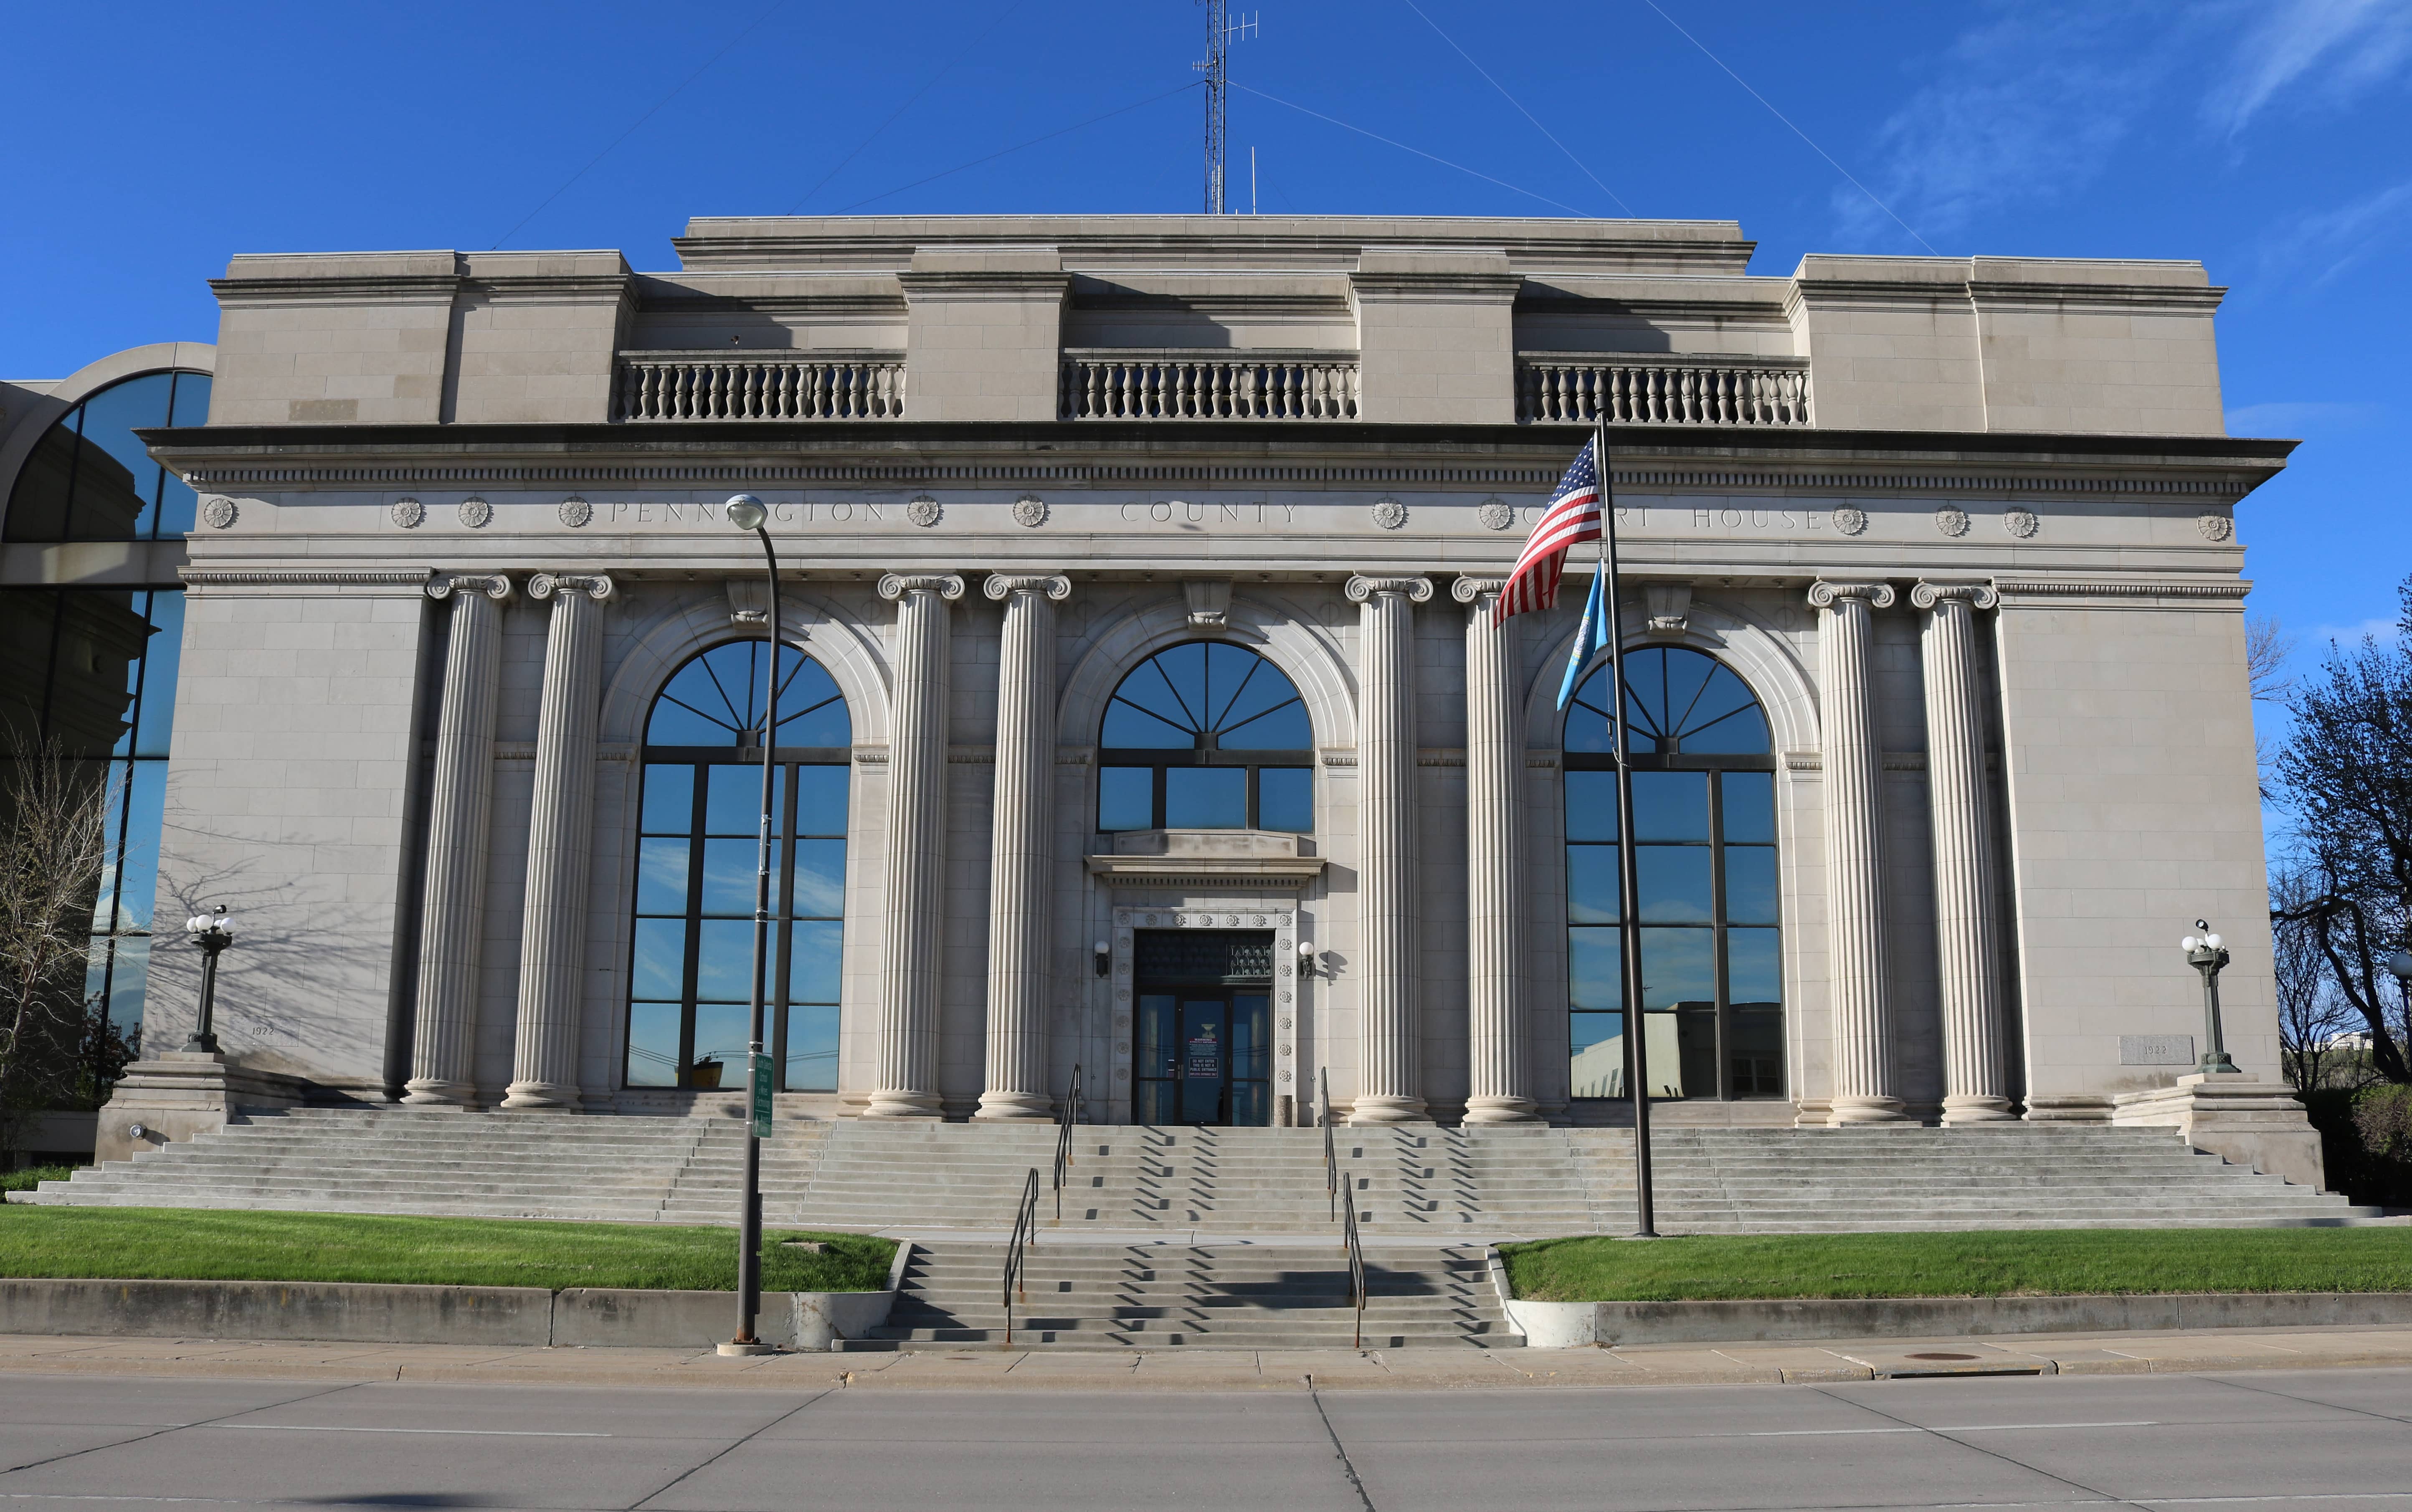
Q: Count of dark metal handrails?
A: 4